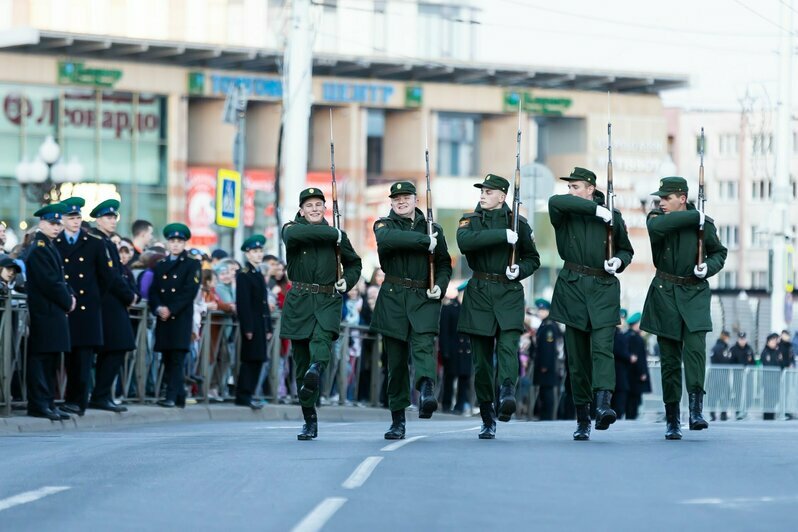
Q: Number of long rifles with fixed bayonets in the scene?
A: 5